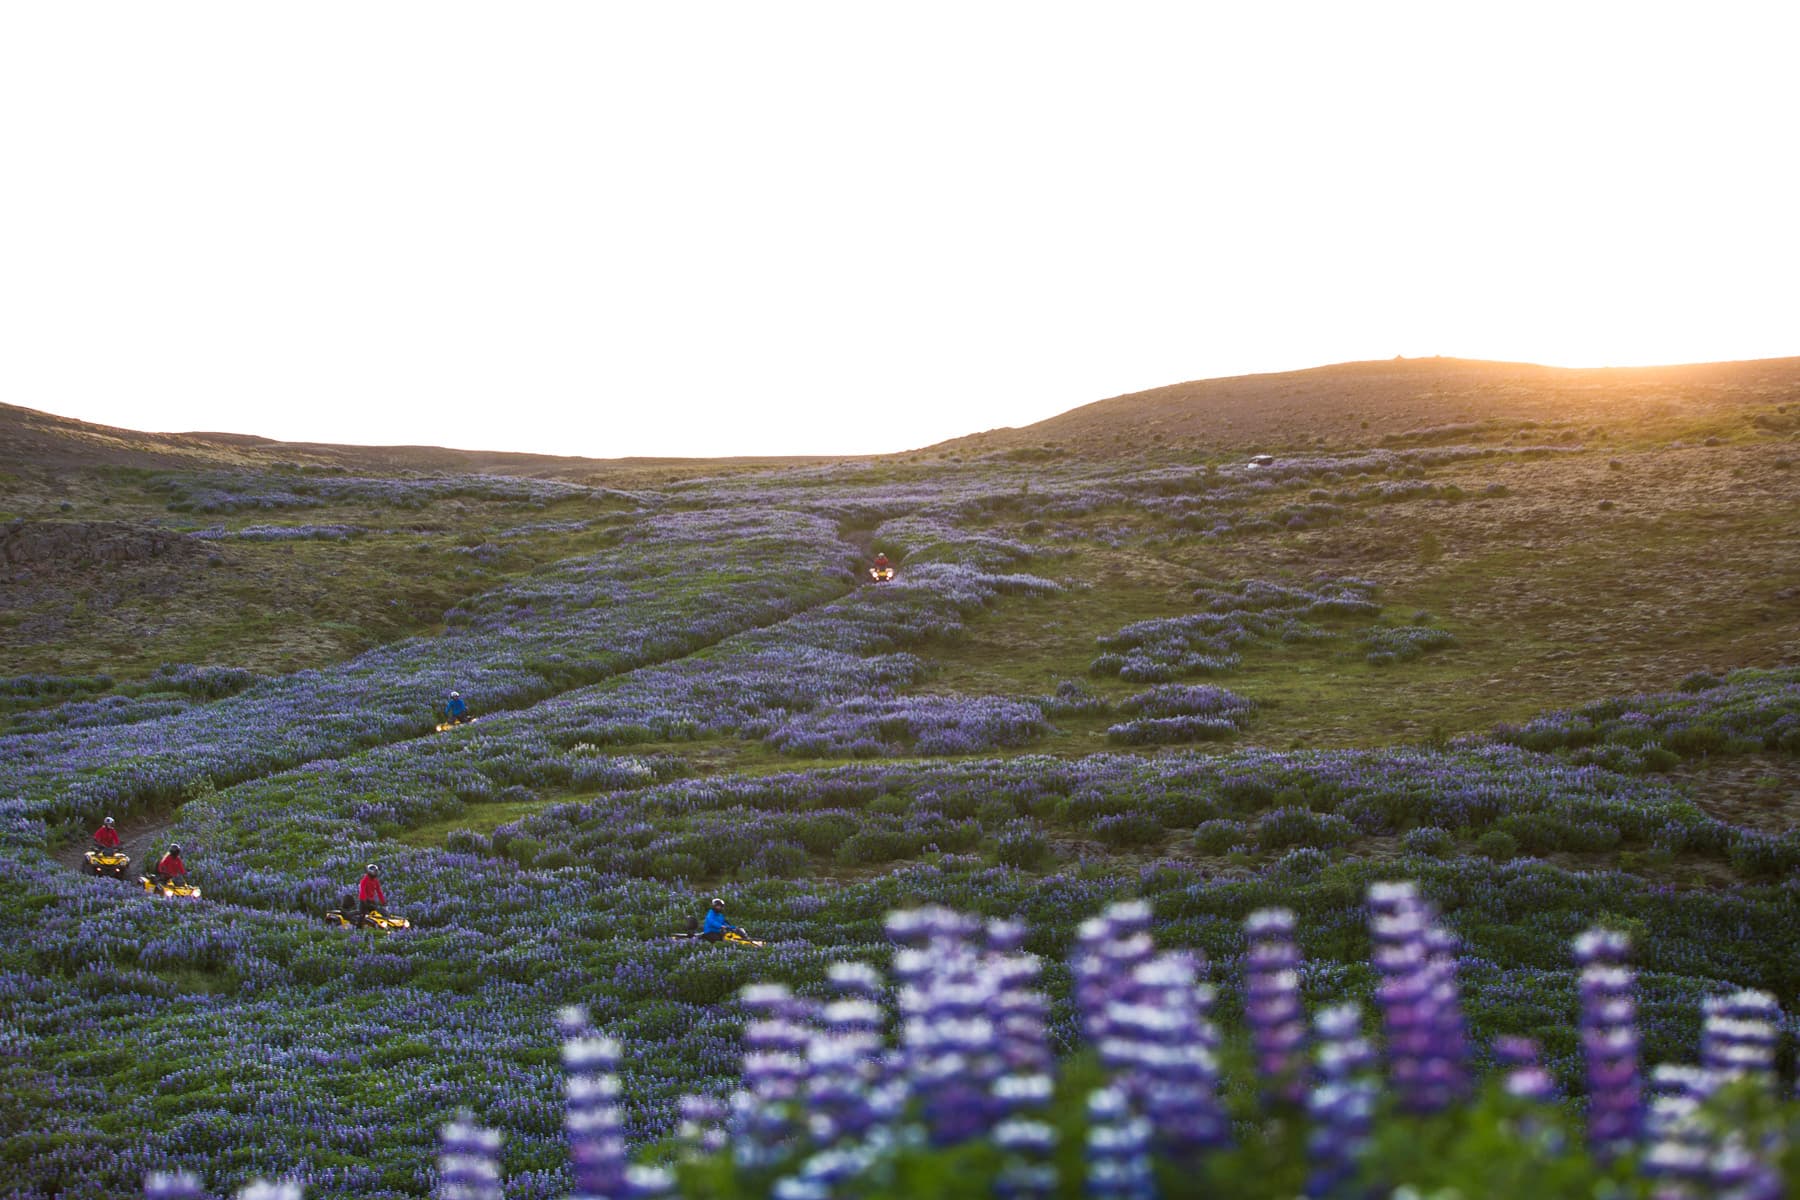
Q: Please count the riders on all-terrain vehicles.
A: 6